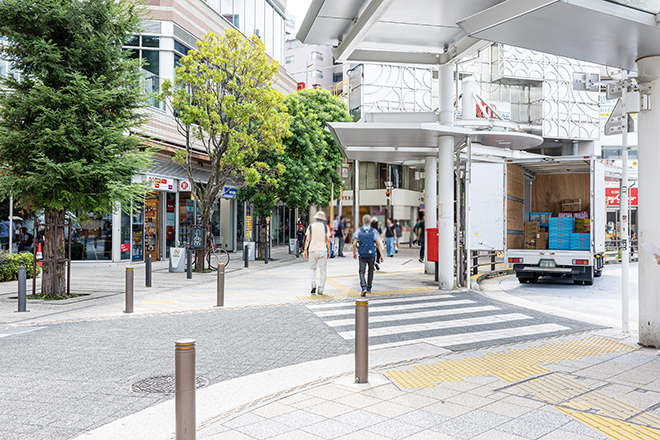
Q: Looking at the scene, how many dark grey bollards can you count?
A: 6